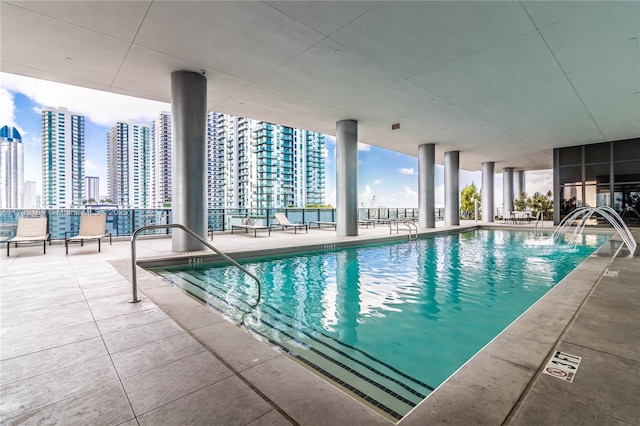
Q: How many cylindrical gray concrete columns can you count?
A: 7